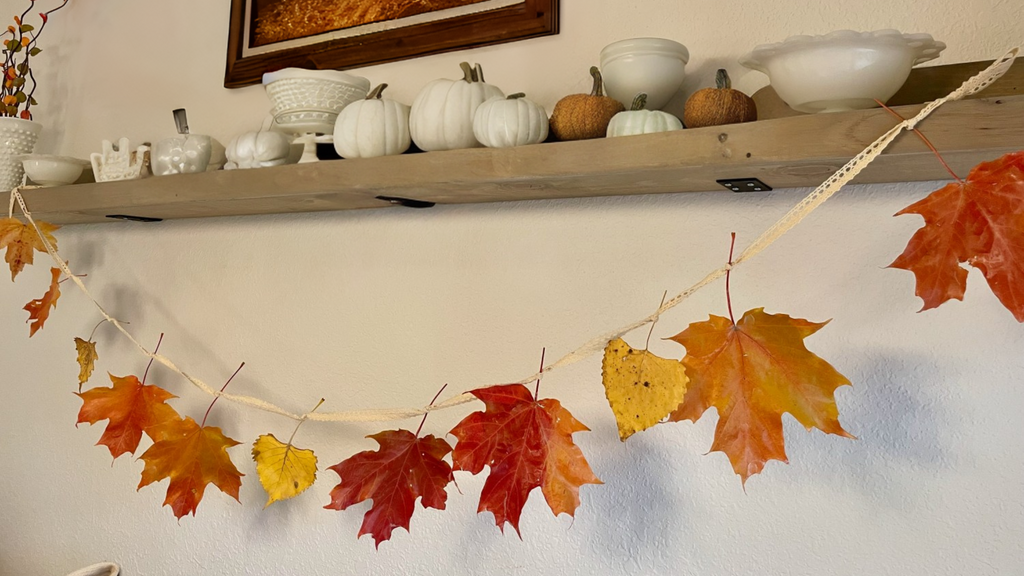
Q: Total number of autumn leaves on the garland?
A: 11